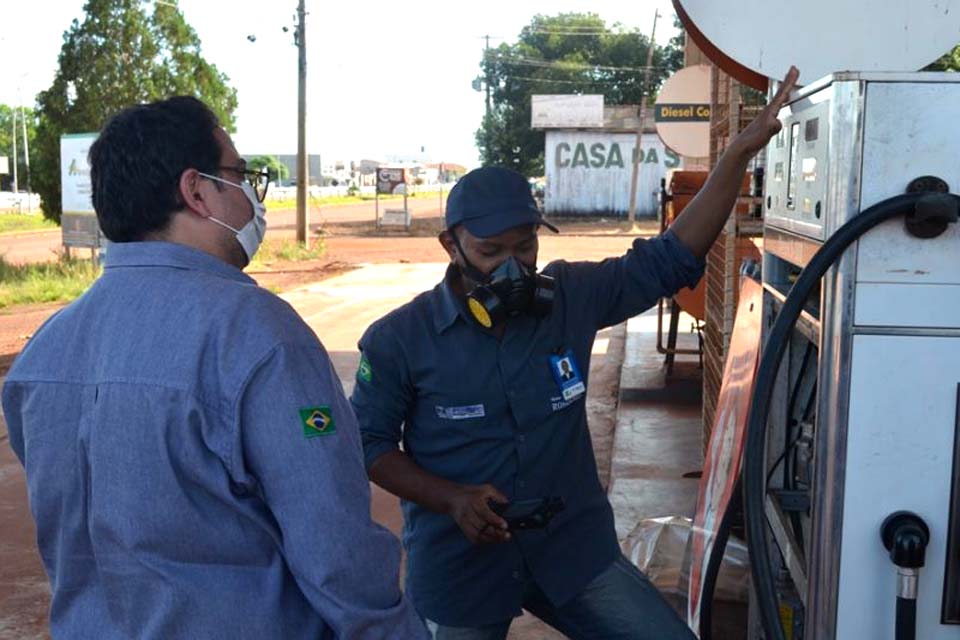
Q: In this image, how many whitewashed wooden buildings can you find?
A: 1